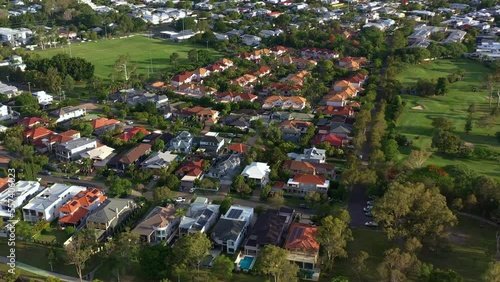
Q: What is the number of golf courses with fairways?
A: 1